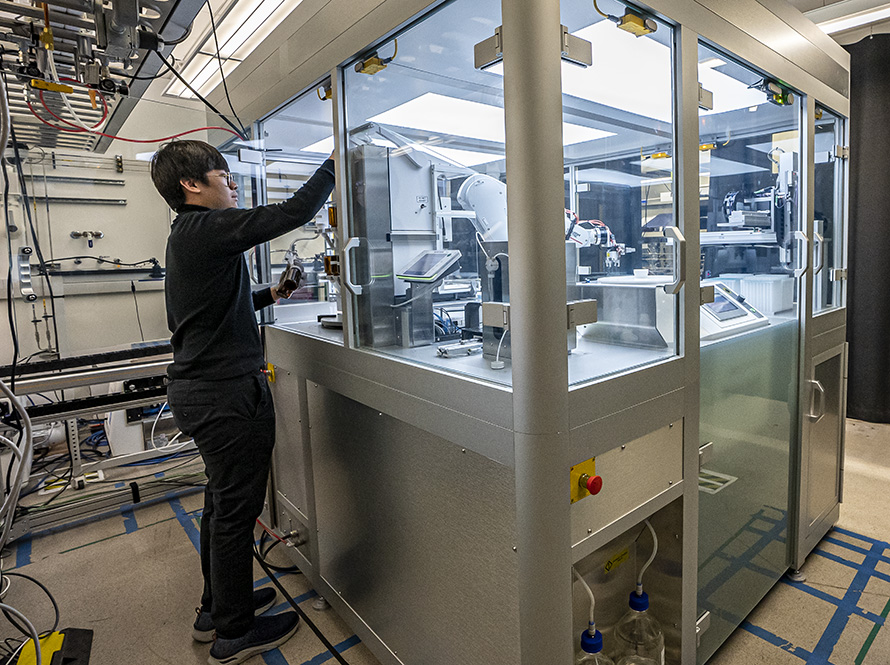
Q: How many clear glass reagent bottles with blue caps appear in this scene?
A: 2